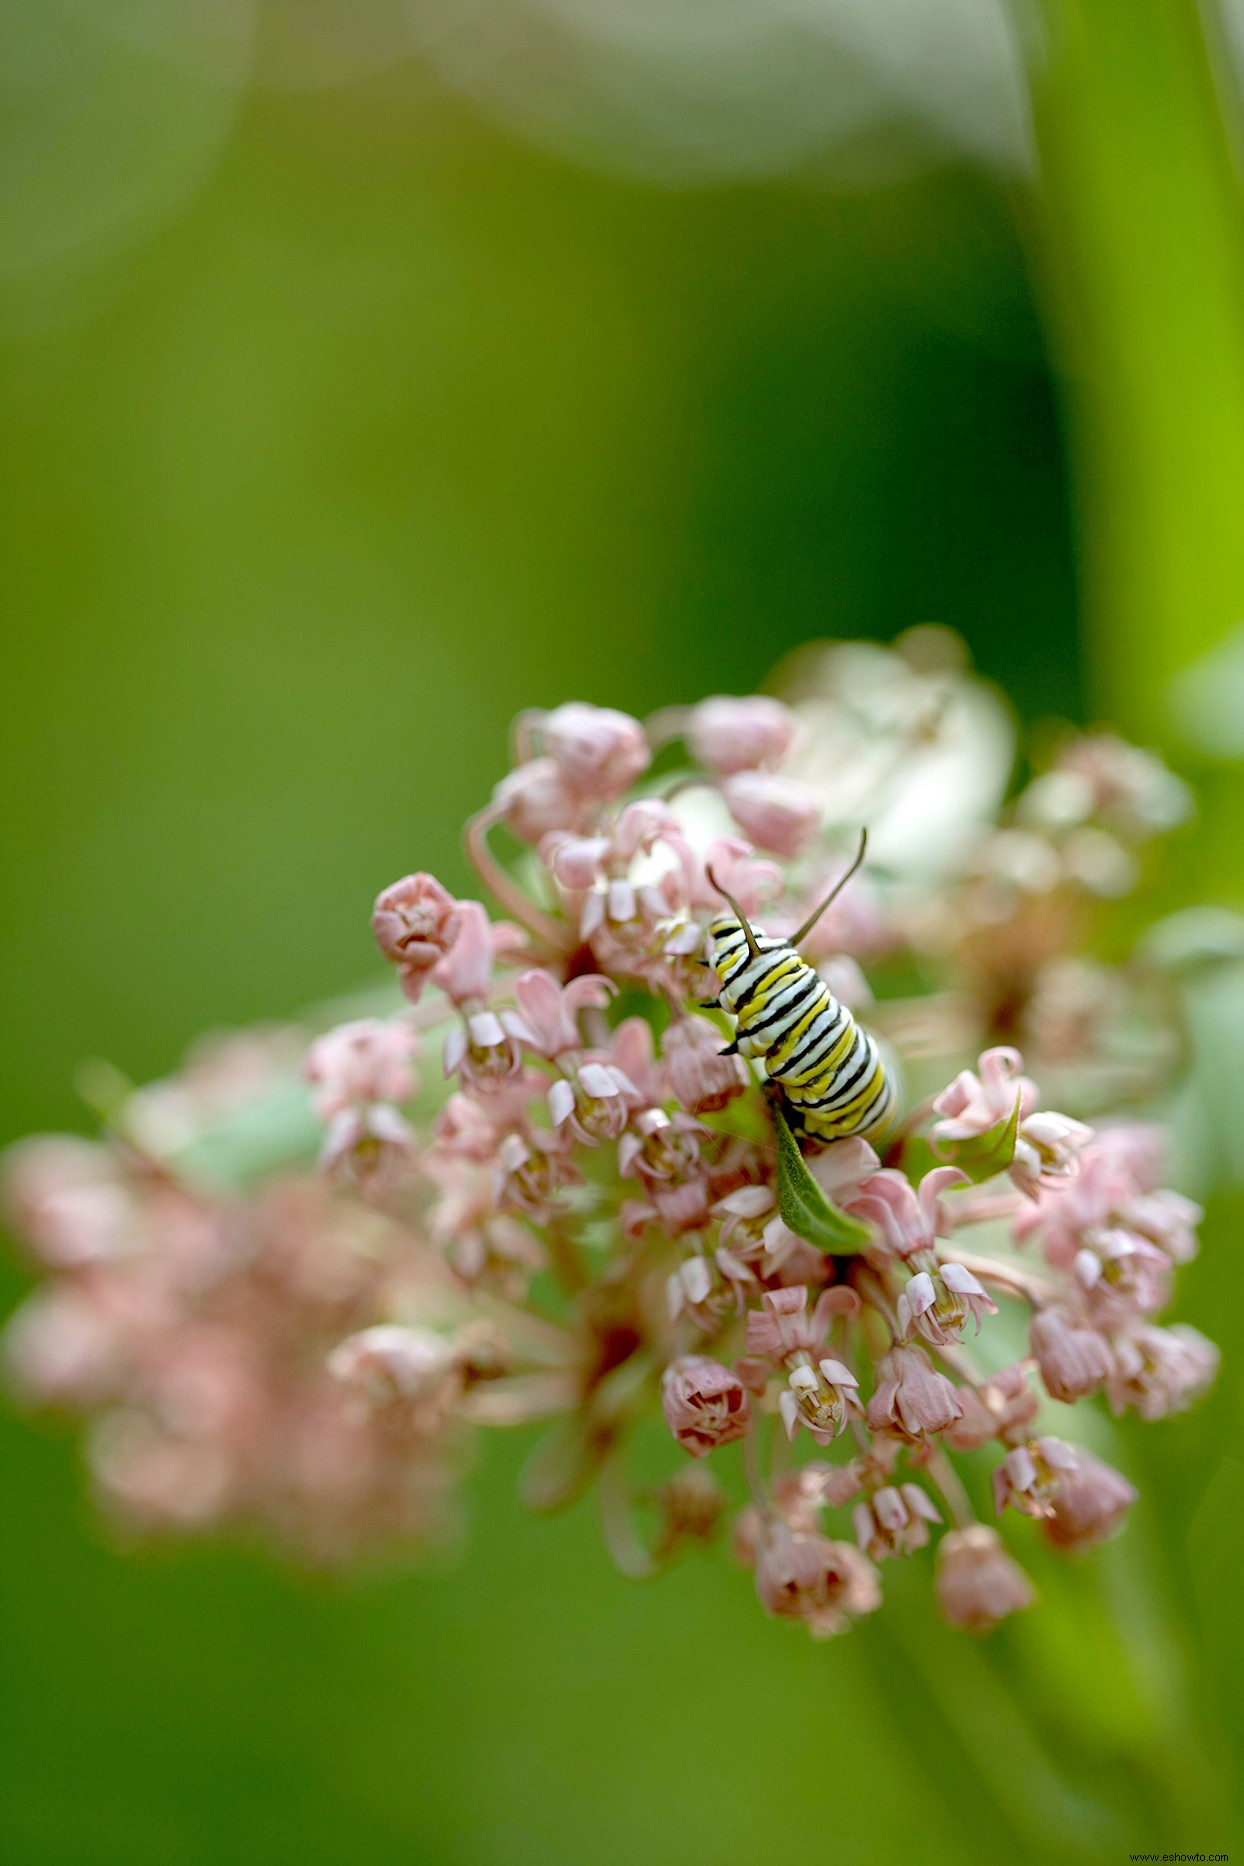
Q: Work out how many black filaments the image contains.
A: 2